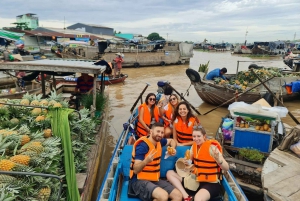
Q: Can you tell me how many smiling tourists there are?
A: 5